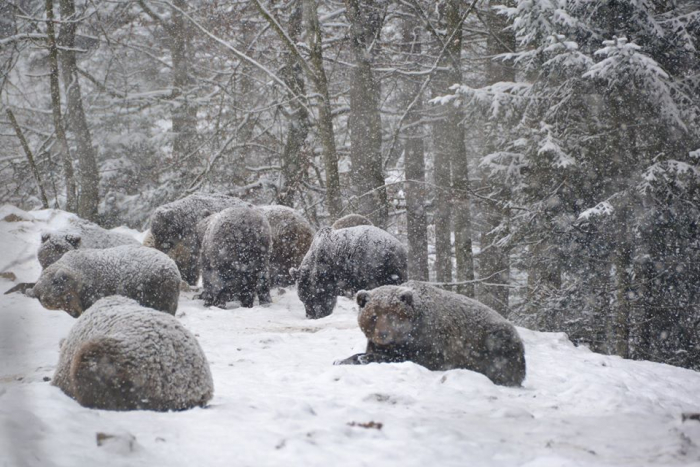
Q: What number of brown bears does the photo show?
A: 9